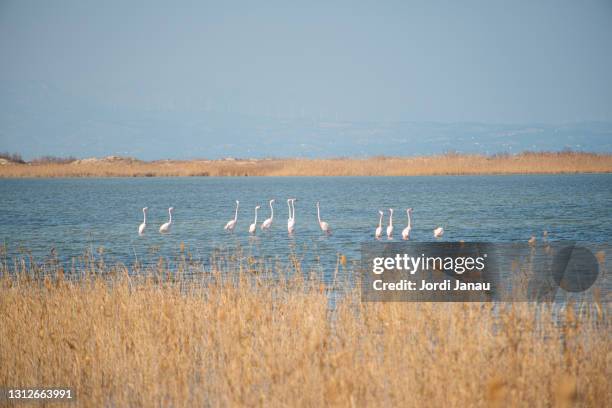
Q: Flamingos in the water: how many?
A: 12